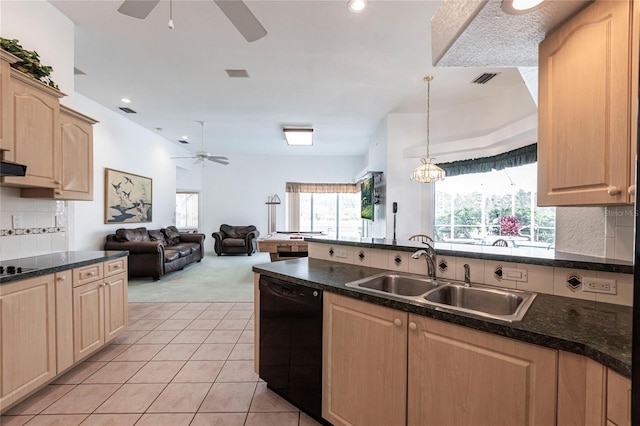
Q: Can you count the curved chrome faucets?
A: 1